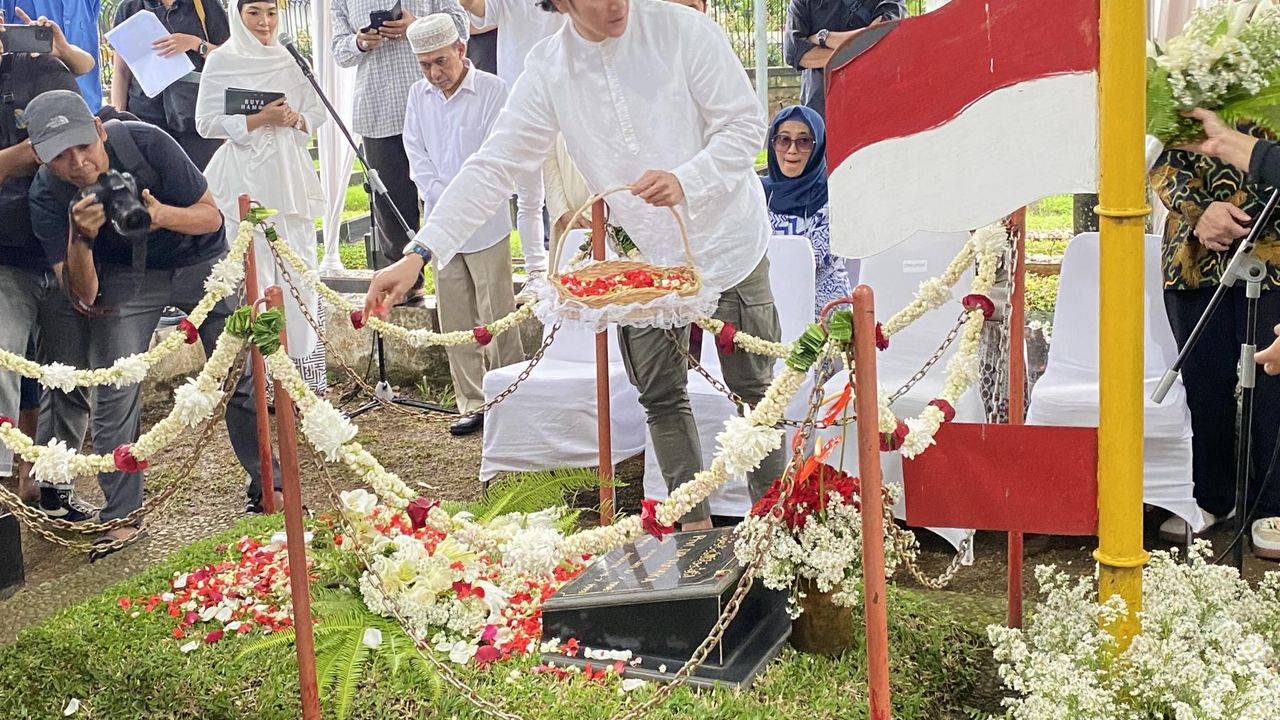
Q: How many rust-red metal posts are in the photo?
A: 5